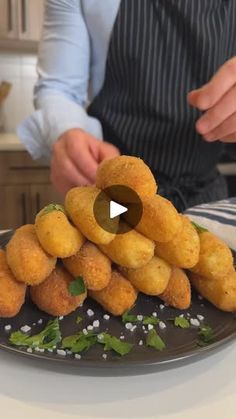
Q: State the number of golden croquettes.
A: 15